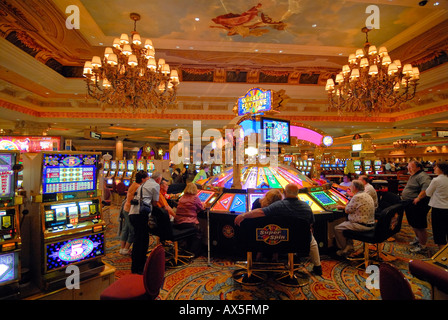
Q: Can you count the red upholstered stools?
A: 2